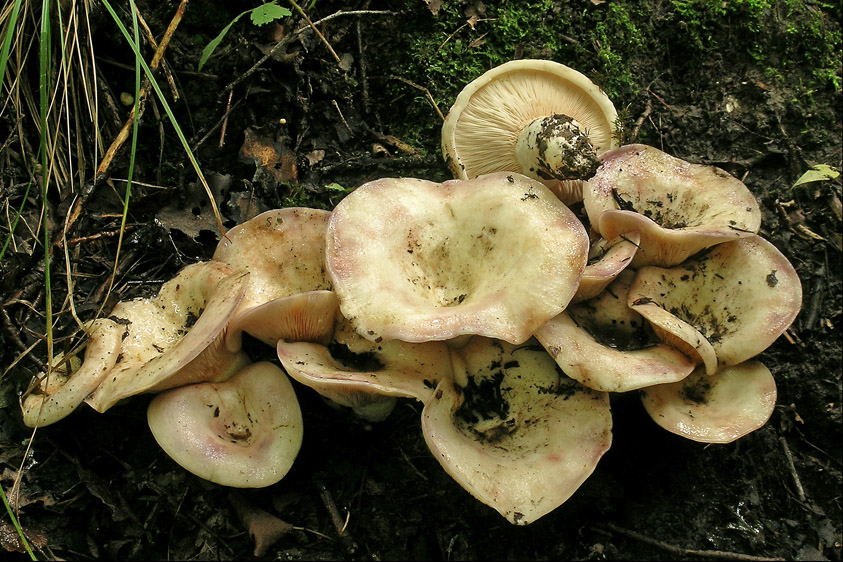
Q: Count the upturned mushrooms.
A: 1